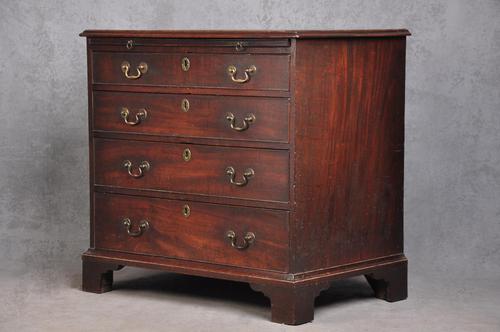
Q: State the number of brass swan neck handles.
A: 8